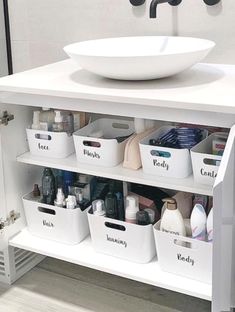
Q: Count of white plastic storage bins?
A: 7